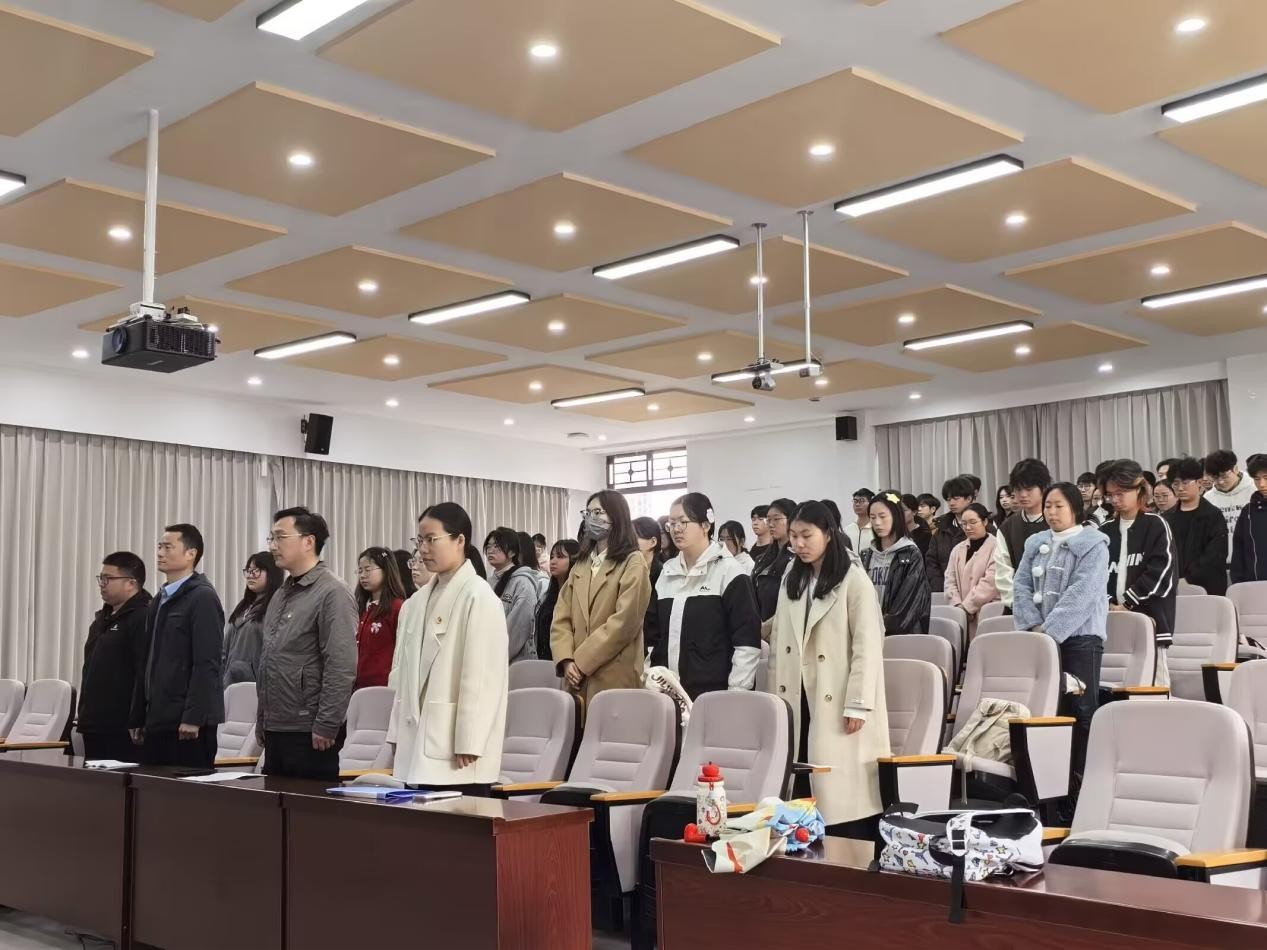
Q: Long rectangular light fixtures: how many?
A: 11